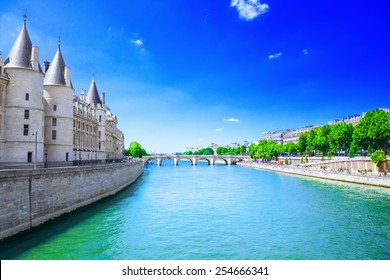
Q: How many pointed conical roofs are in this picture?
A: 3